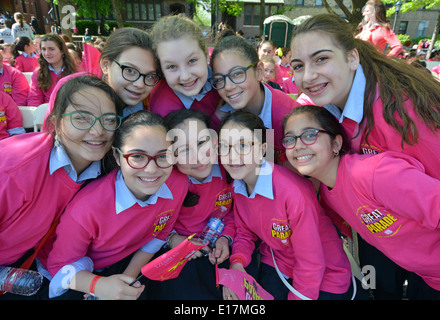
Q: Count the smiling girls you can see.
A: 9